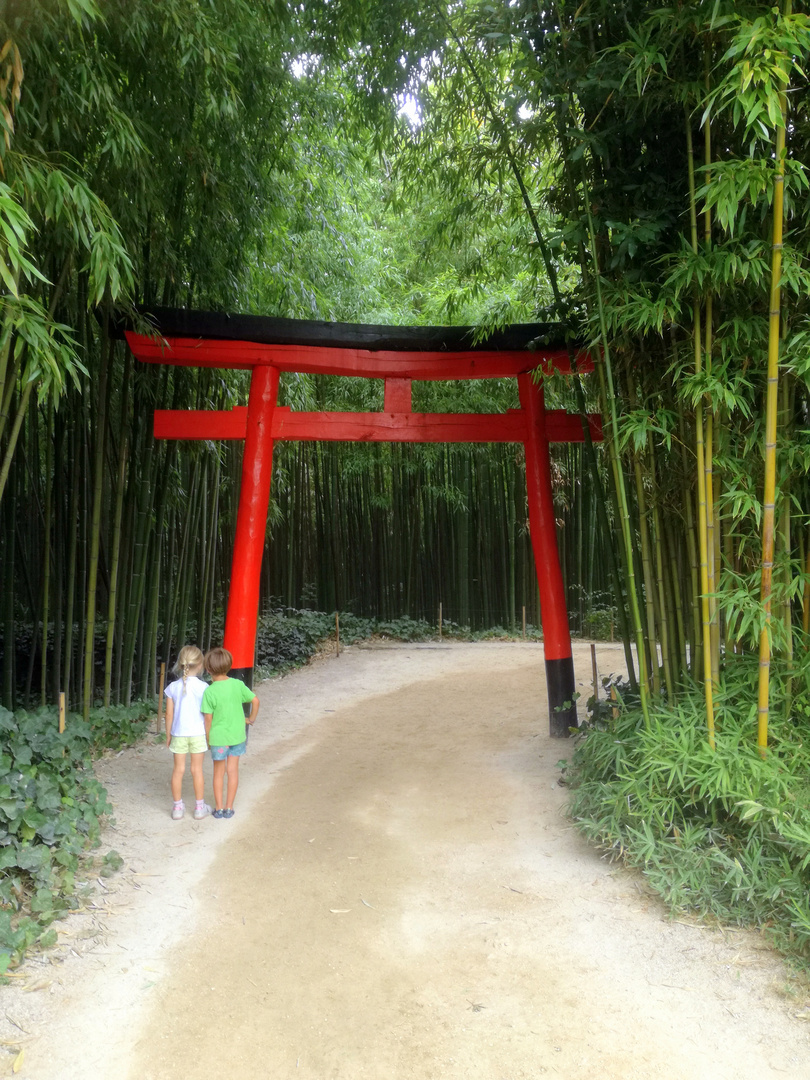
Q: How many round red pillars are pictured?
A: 2